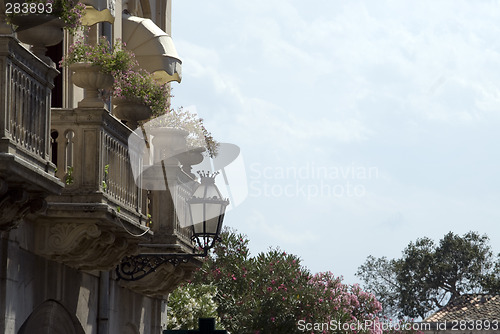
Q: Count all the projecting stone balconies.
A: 3